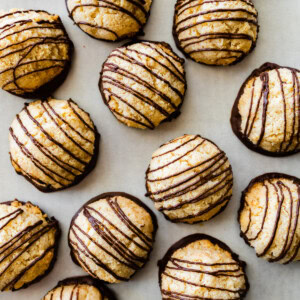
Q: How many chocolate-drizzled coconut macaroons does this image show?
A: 12